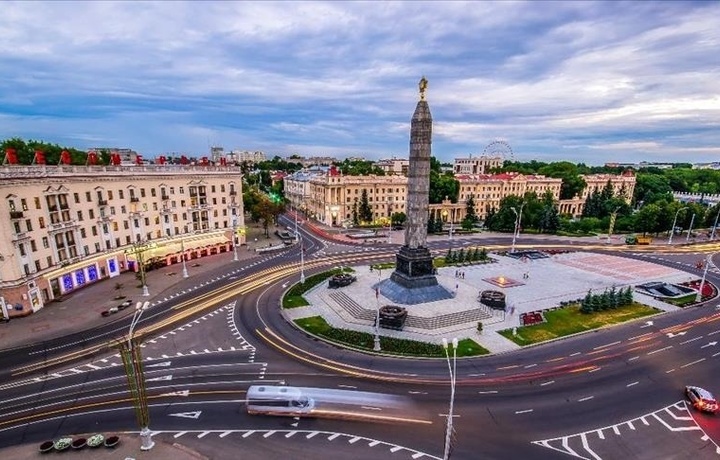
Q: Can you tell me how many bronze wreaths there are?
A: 3